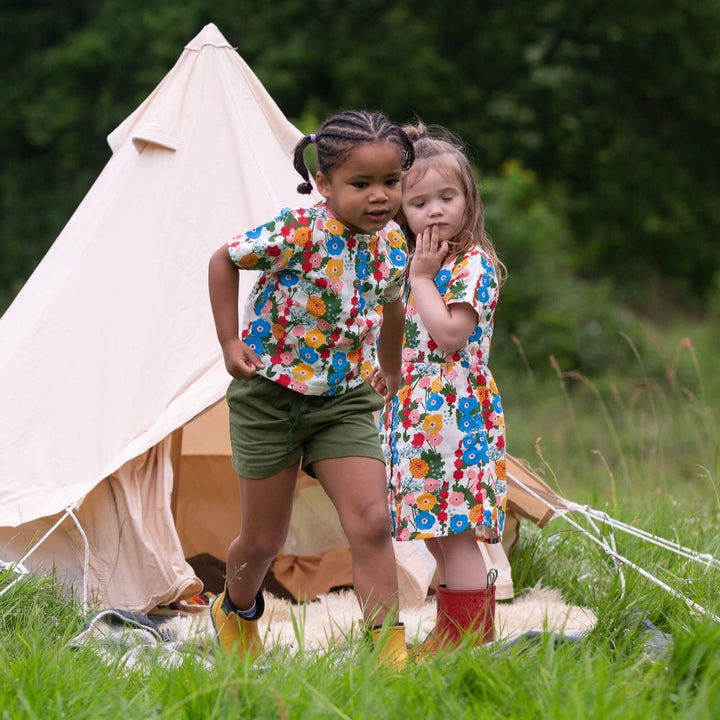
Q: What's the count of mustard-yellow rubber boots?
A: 2